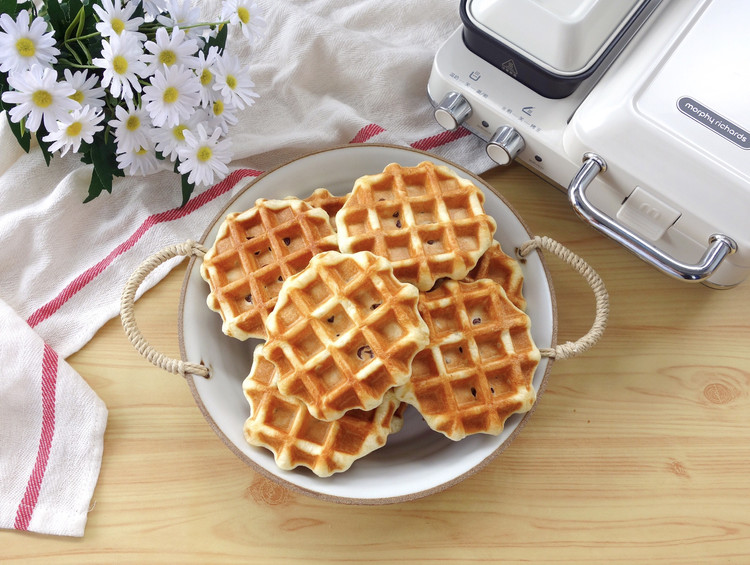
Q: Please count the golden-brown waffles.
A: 7